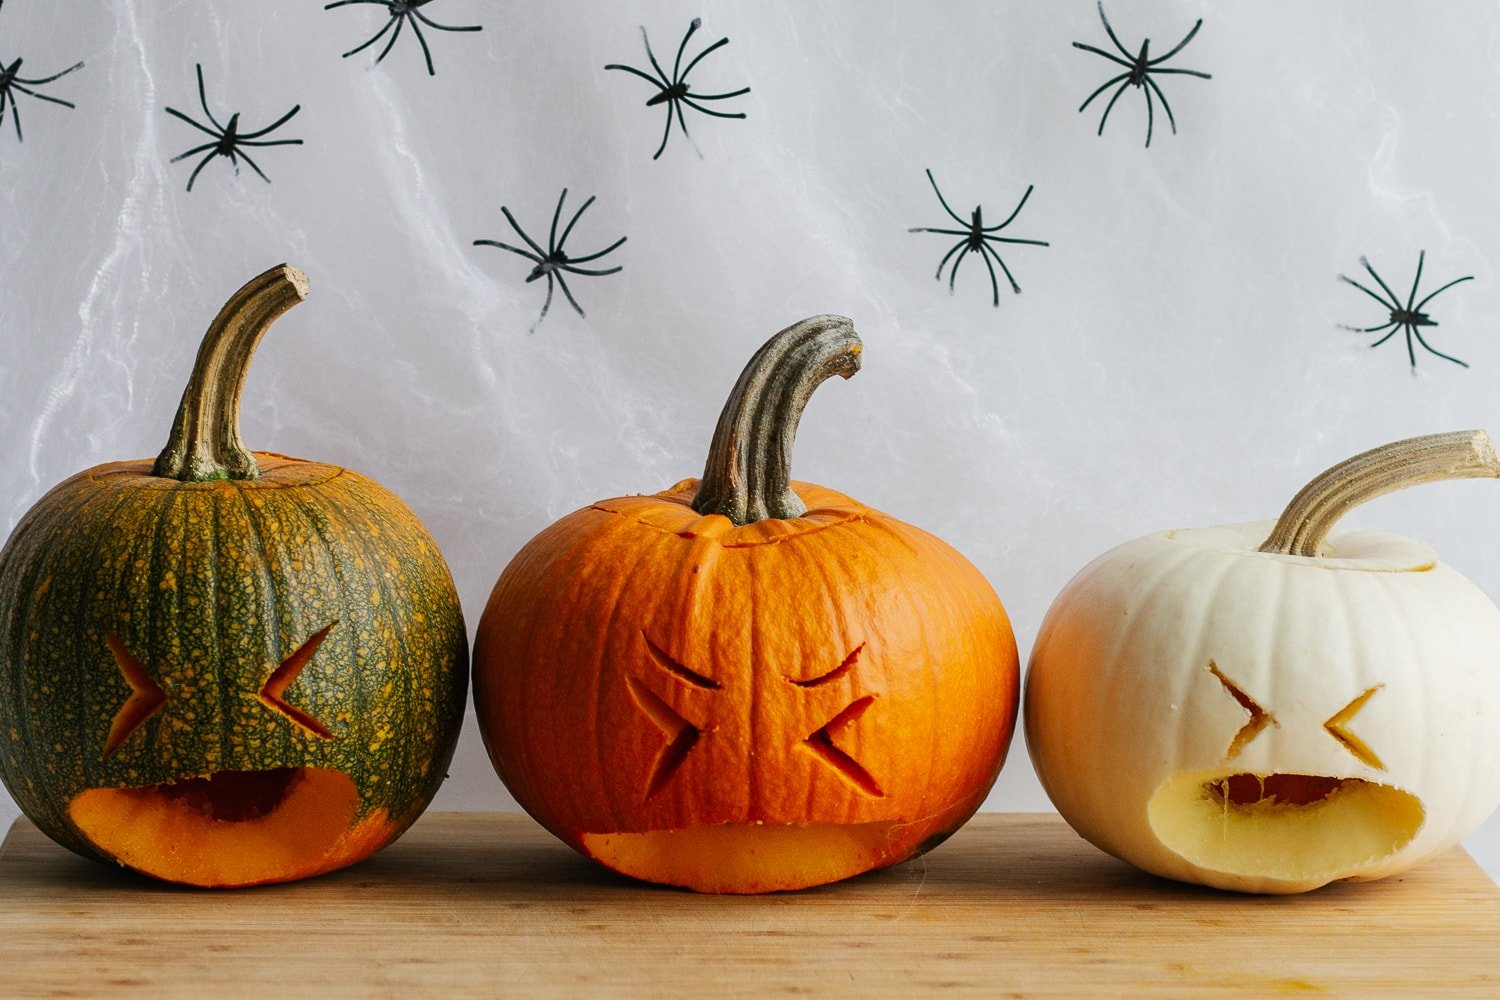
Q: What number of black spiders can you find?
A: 8